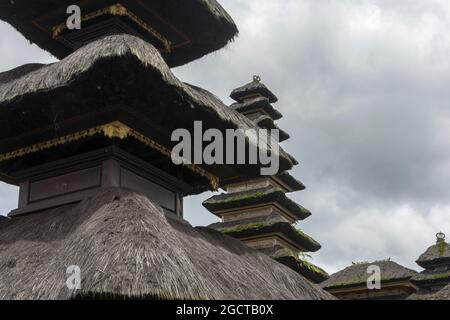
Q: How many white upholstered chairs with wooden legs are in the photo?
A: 0